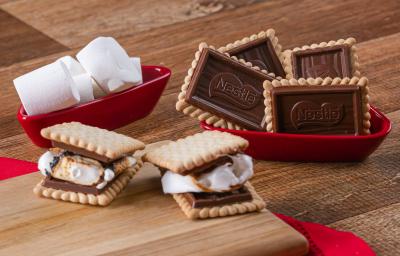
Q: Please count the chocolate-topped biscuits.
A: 4